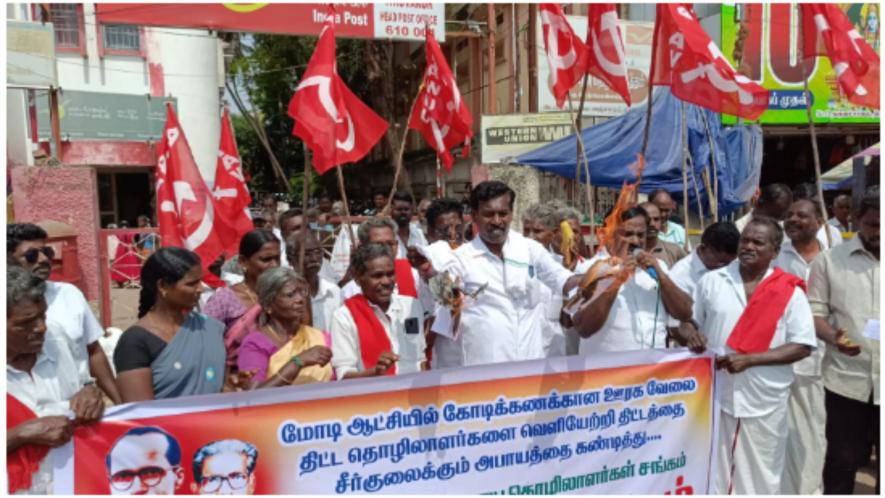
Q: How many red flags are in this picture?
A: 8